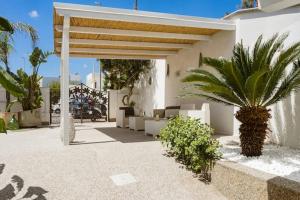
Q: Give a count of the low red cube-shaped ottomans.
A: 0